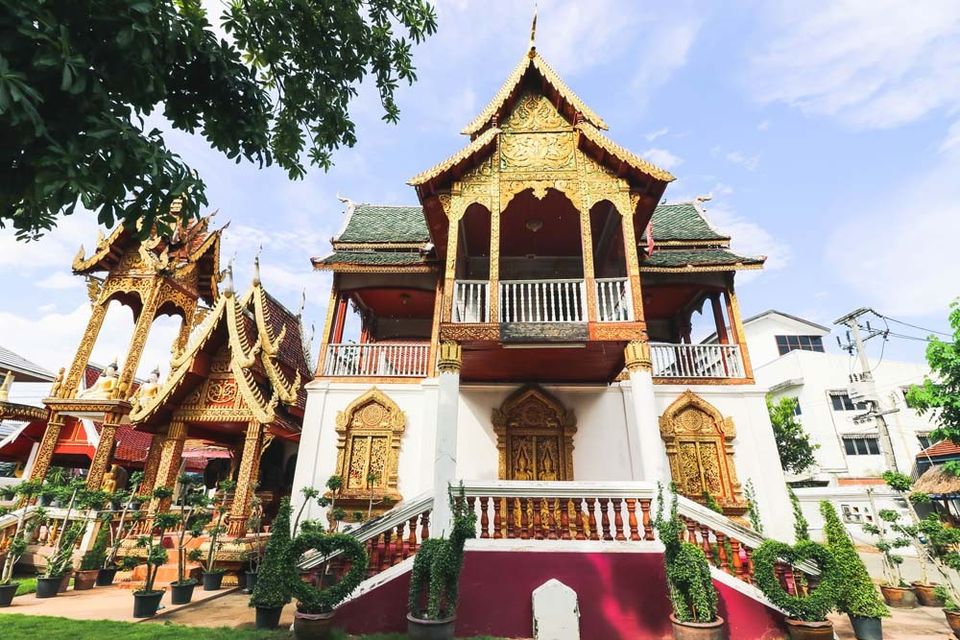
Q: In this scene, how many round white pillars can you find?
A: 2